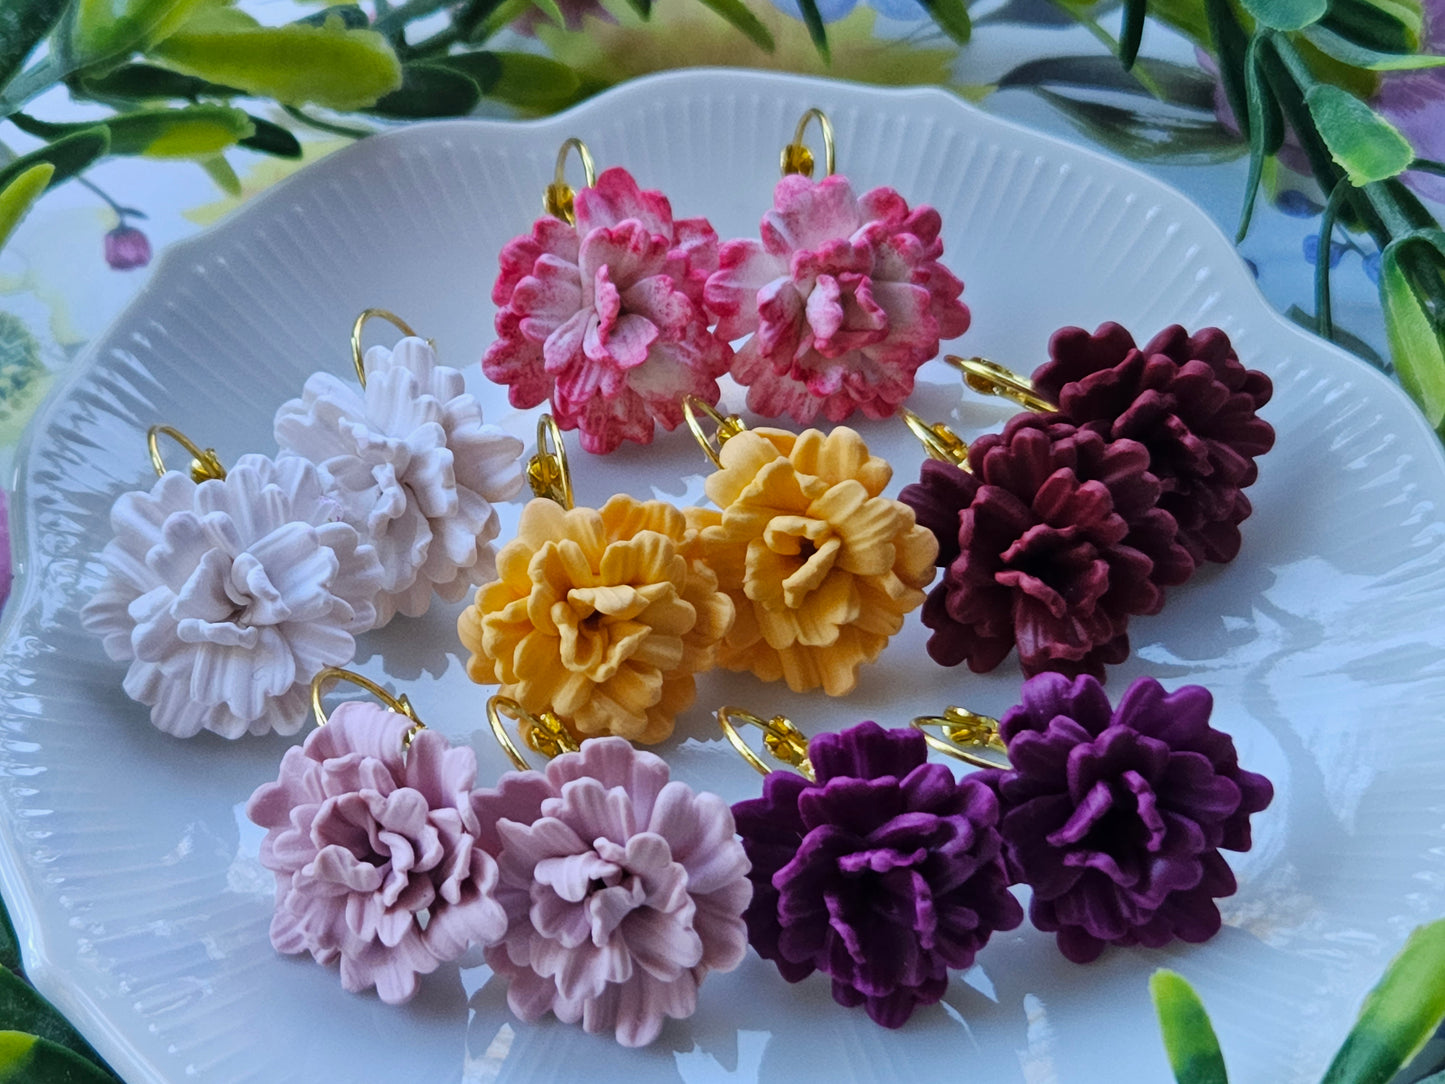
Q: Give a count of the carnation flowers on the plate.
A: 12